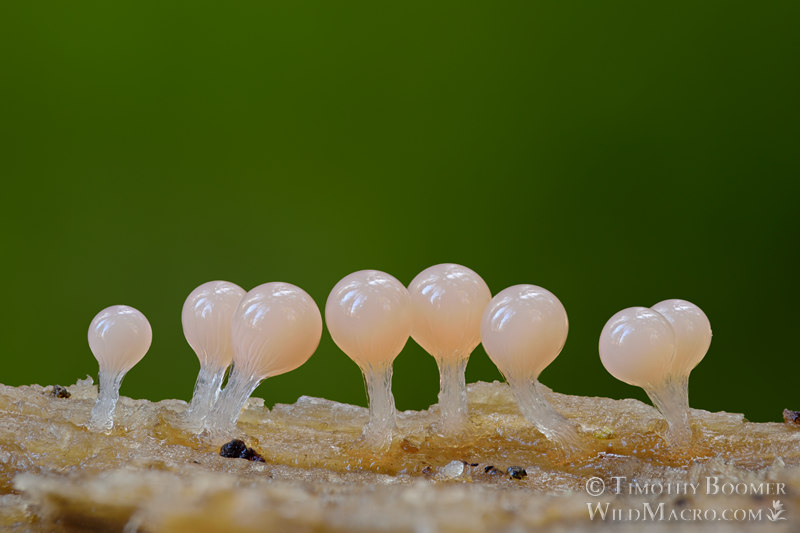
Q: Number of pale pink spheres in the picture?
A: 8